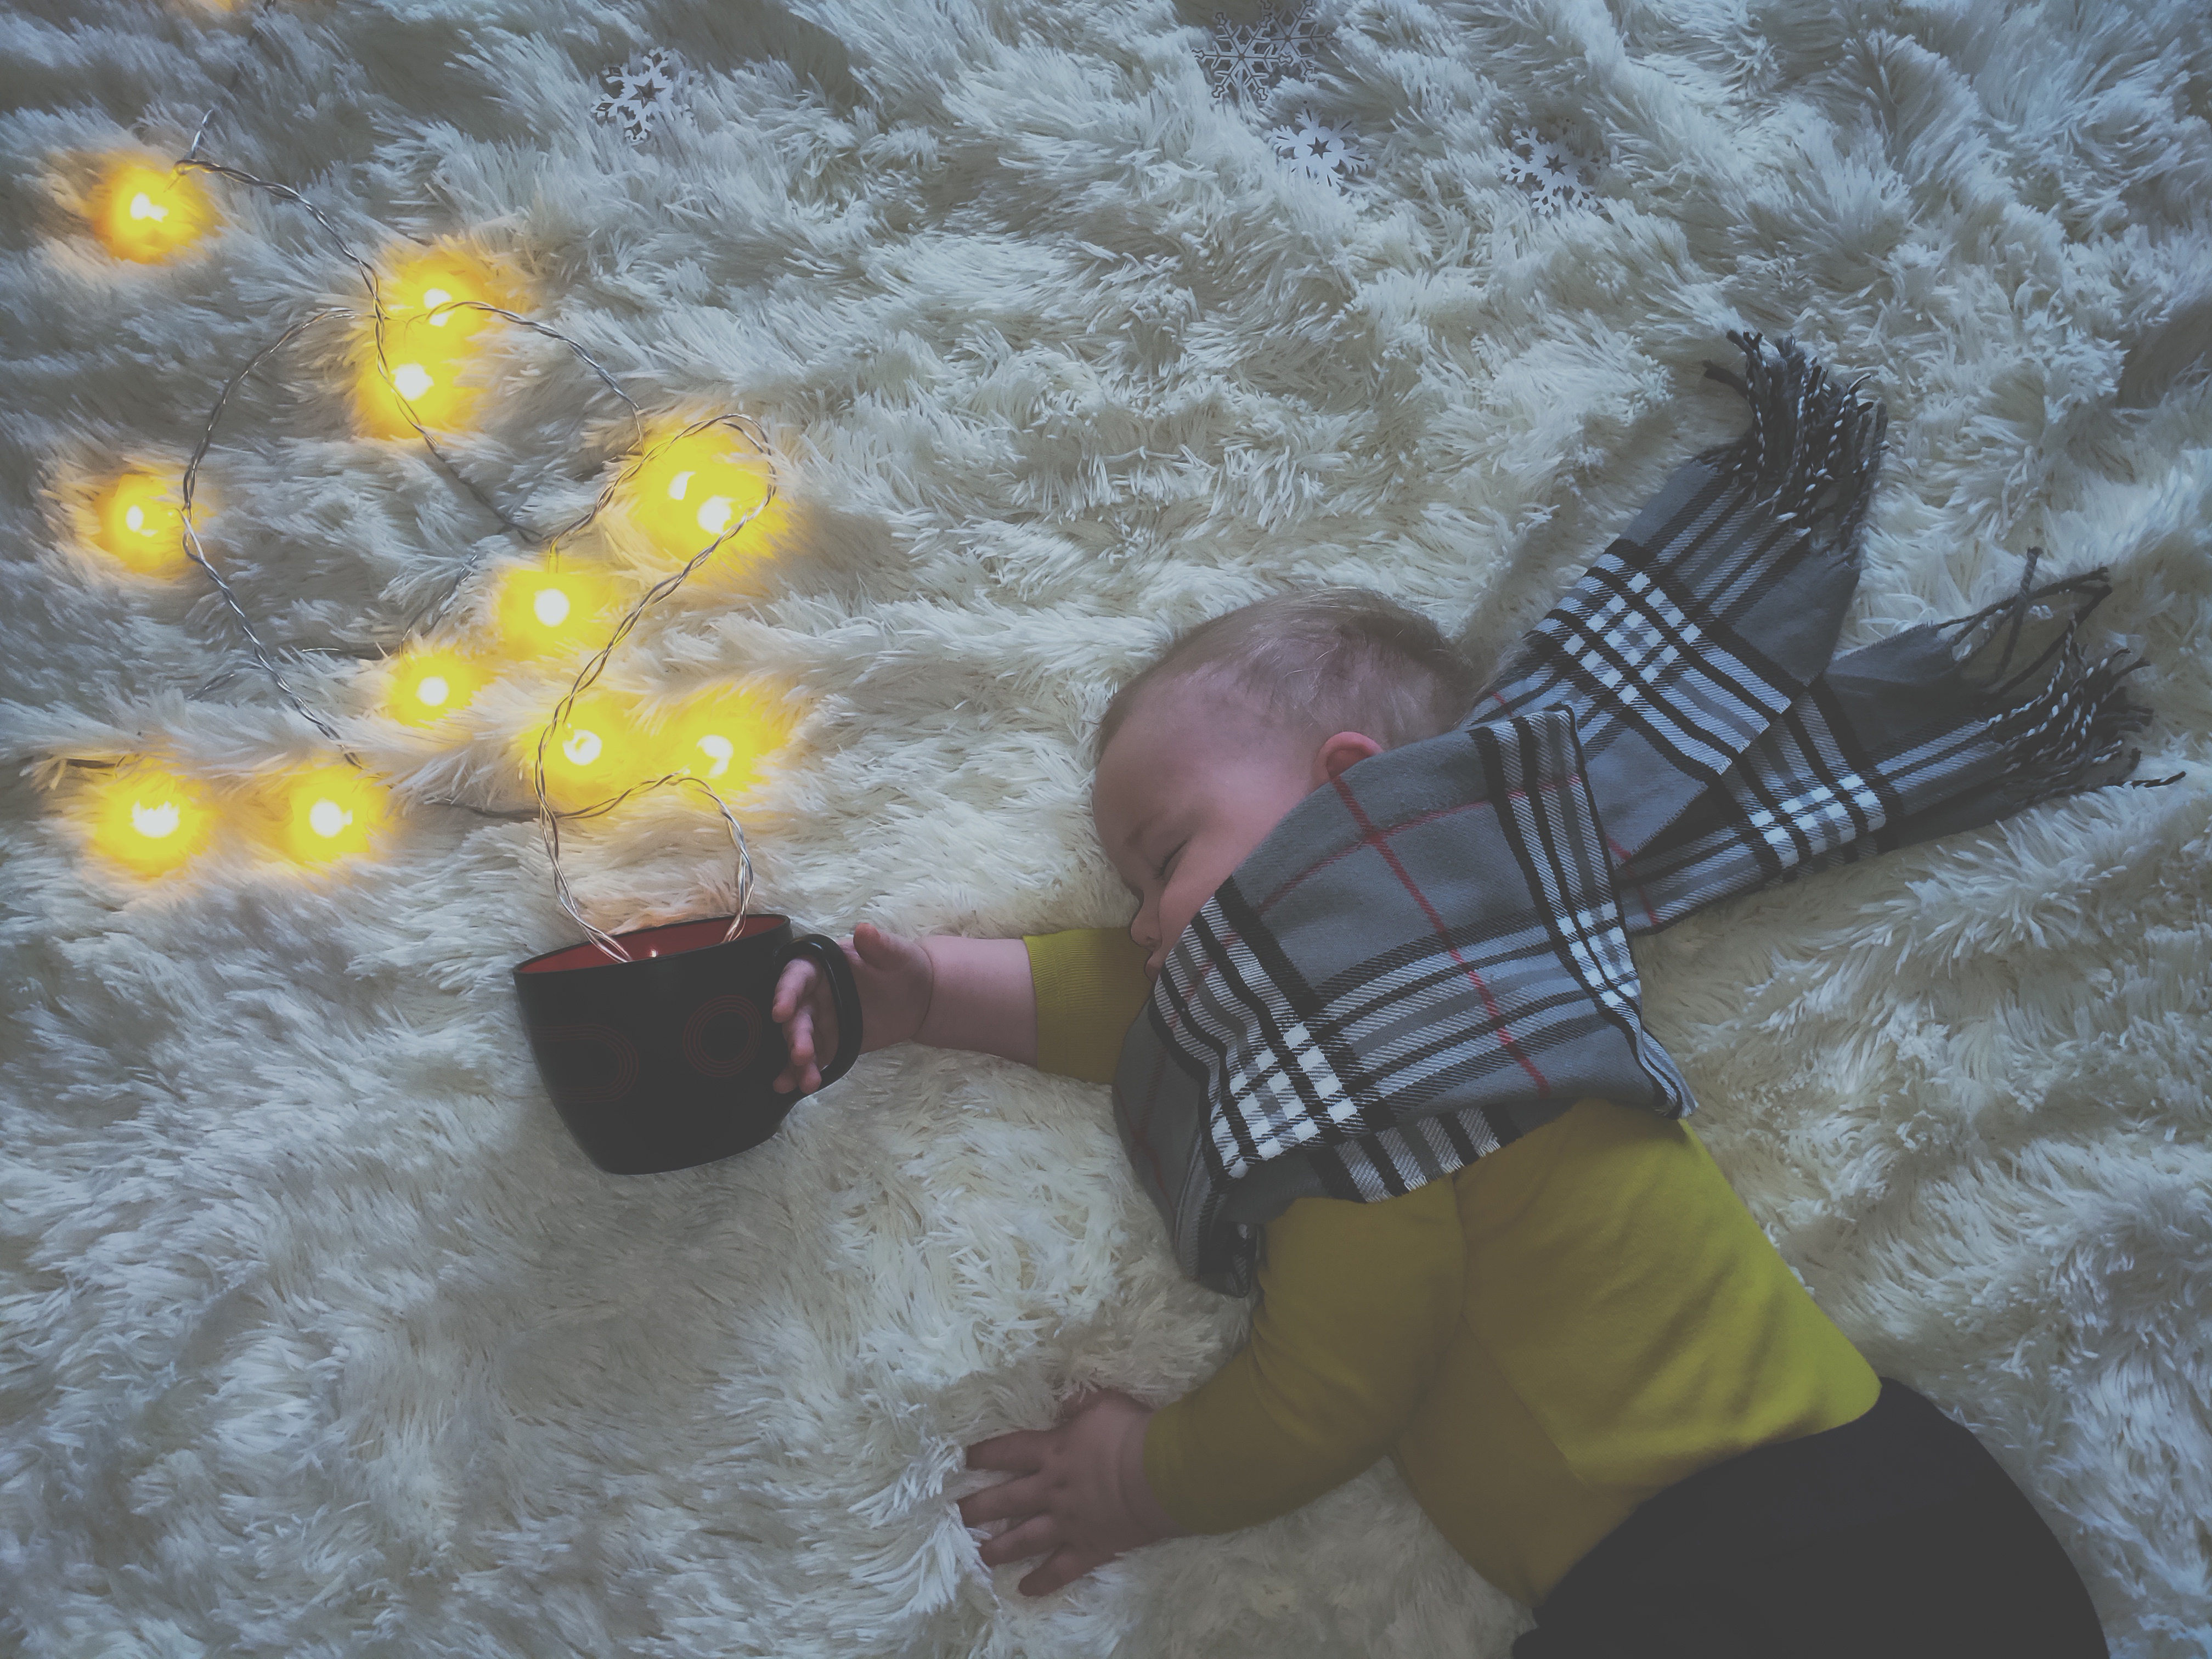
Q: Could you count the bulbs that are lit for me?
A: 12